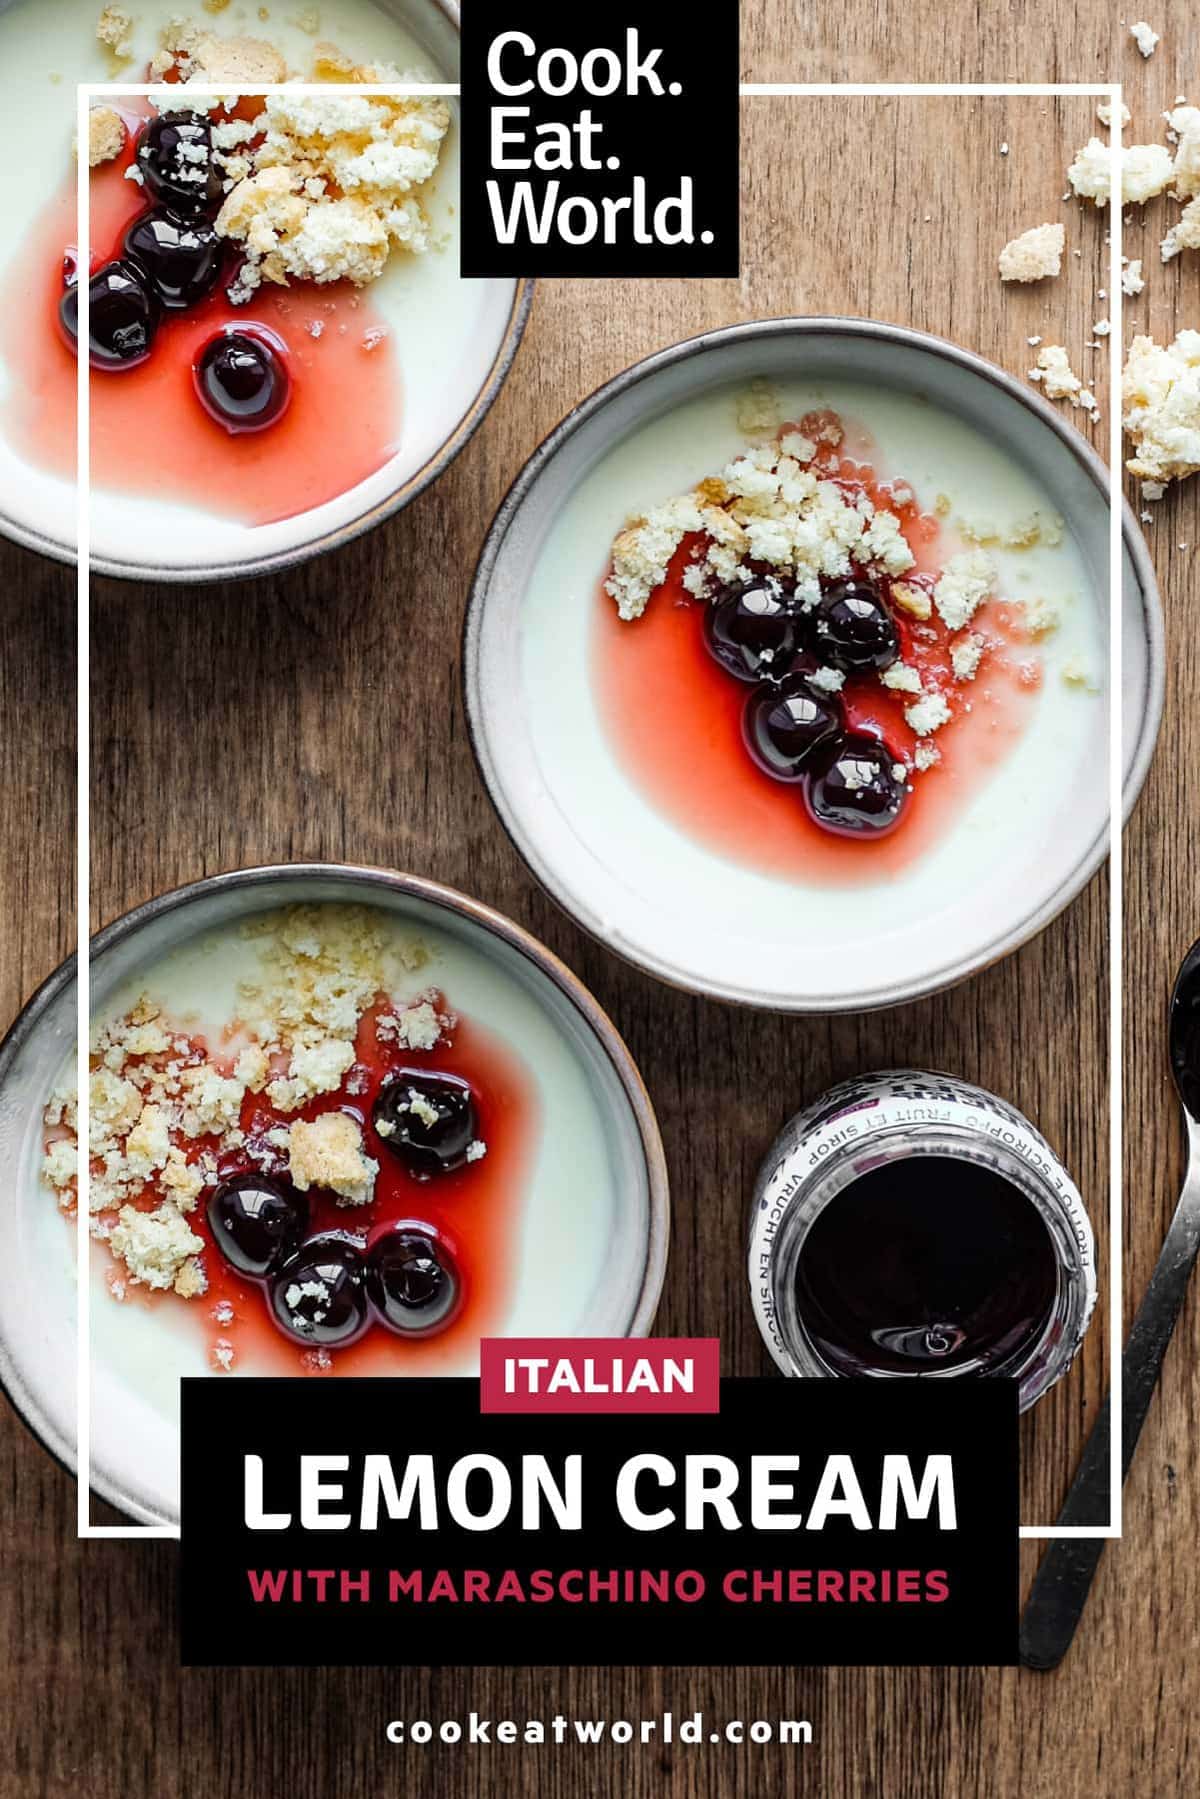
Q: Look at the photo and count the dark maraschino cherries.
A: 12